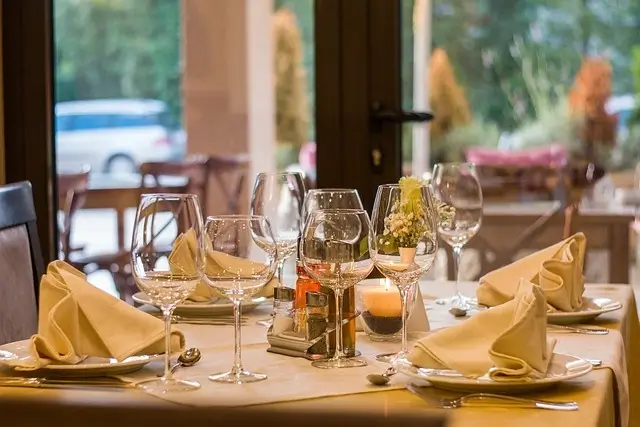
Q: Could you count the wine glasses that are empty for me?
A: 7